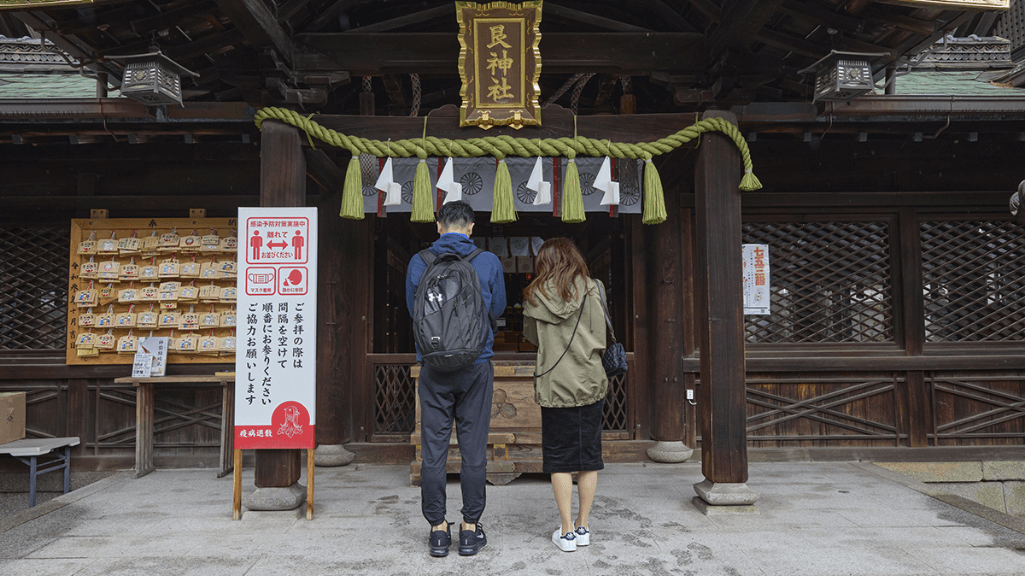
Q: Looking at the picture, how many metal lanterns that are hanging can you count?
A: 2